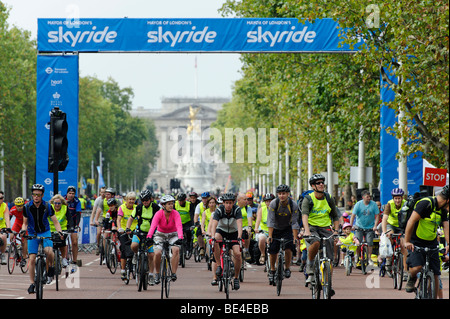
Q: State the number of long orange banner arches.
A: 0